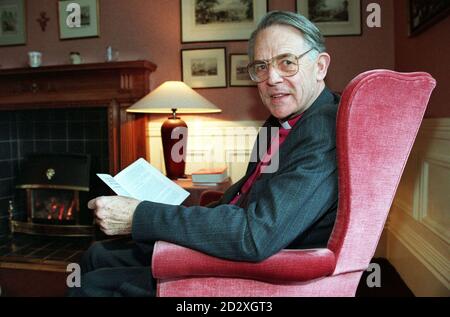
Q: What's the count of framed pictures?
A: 7